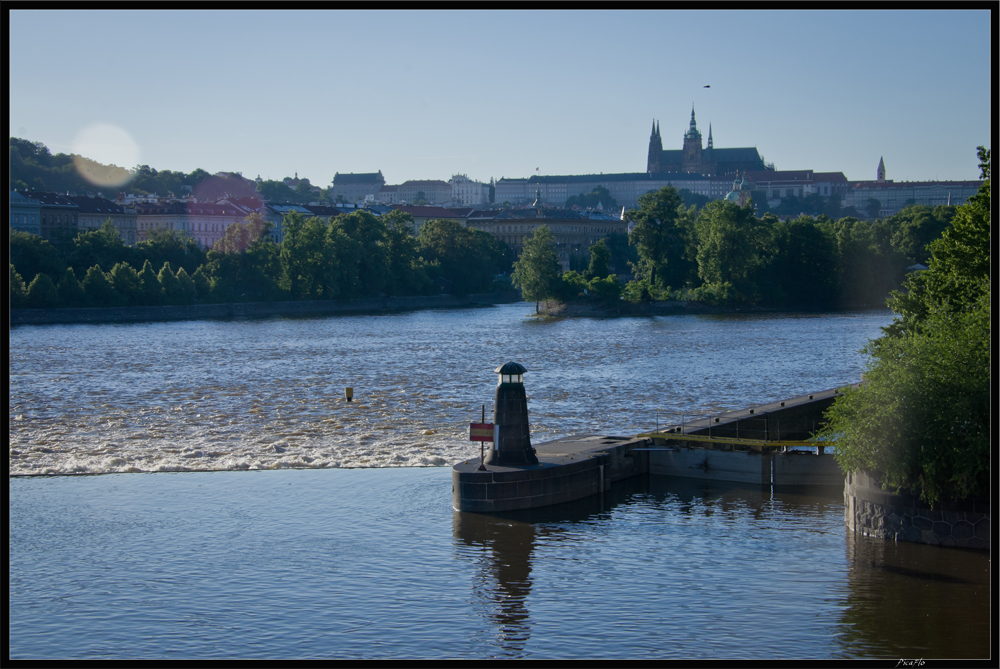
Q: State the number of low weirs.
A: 1